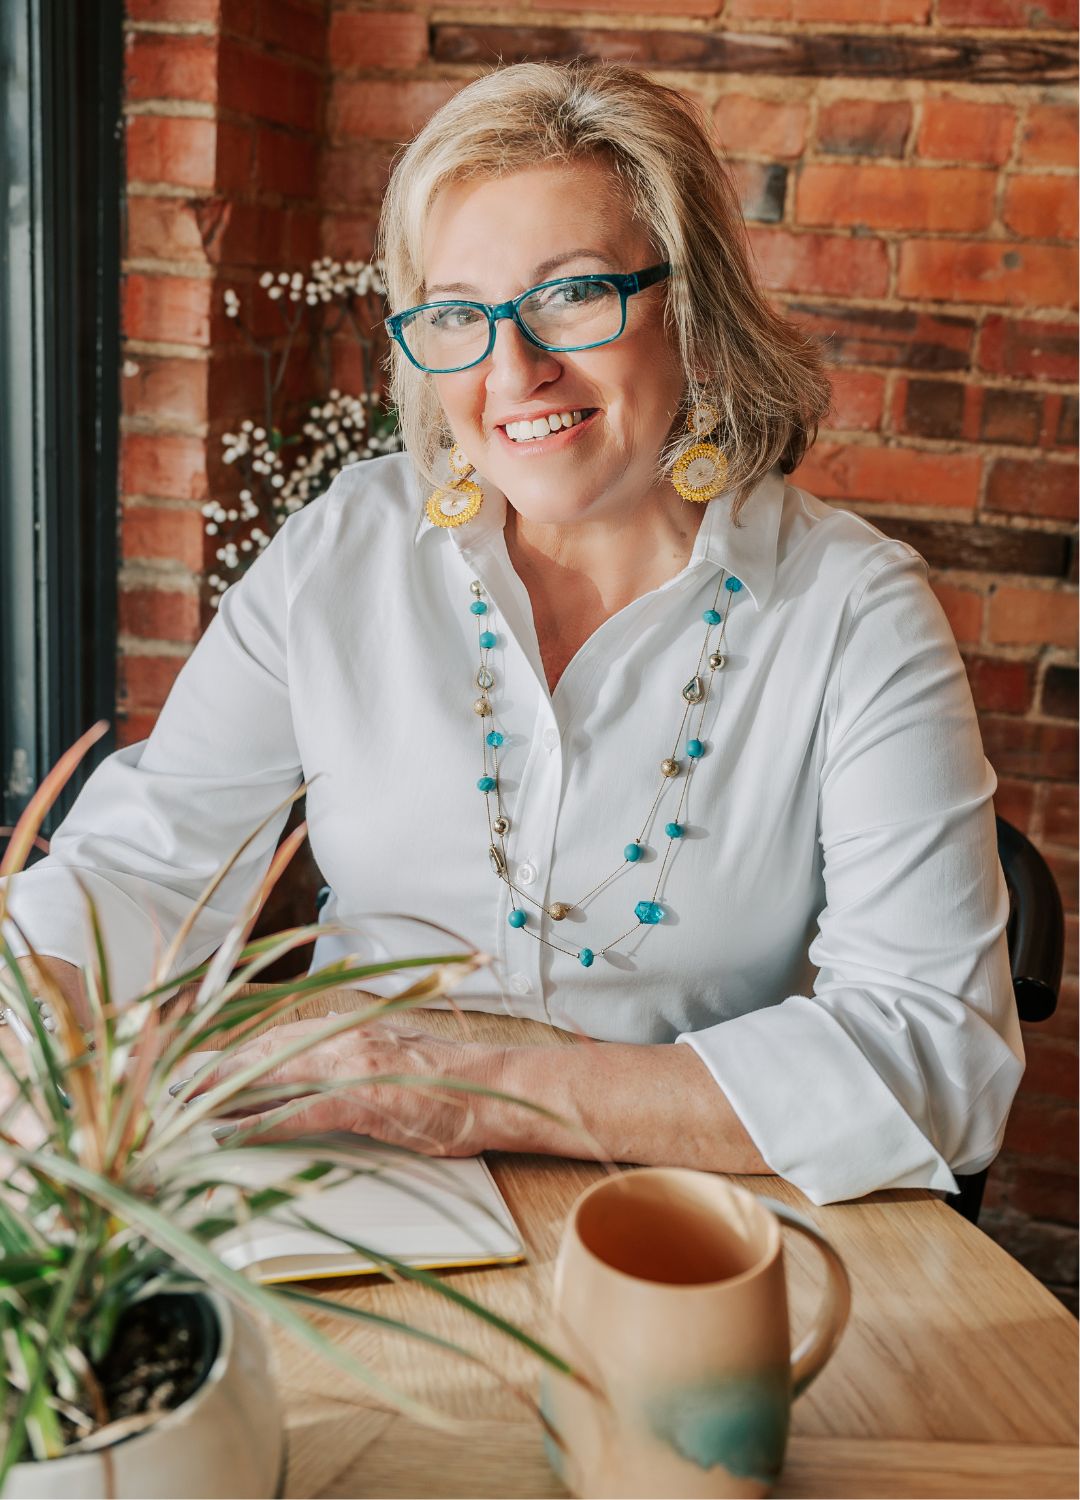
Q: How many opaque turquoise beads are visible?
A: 9